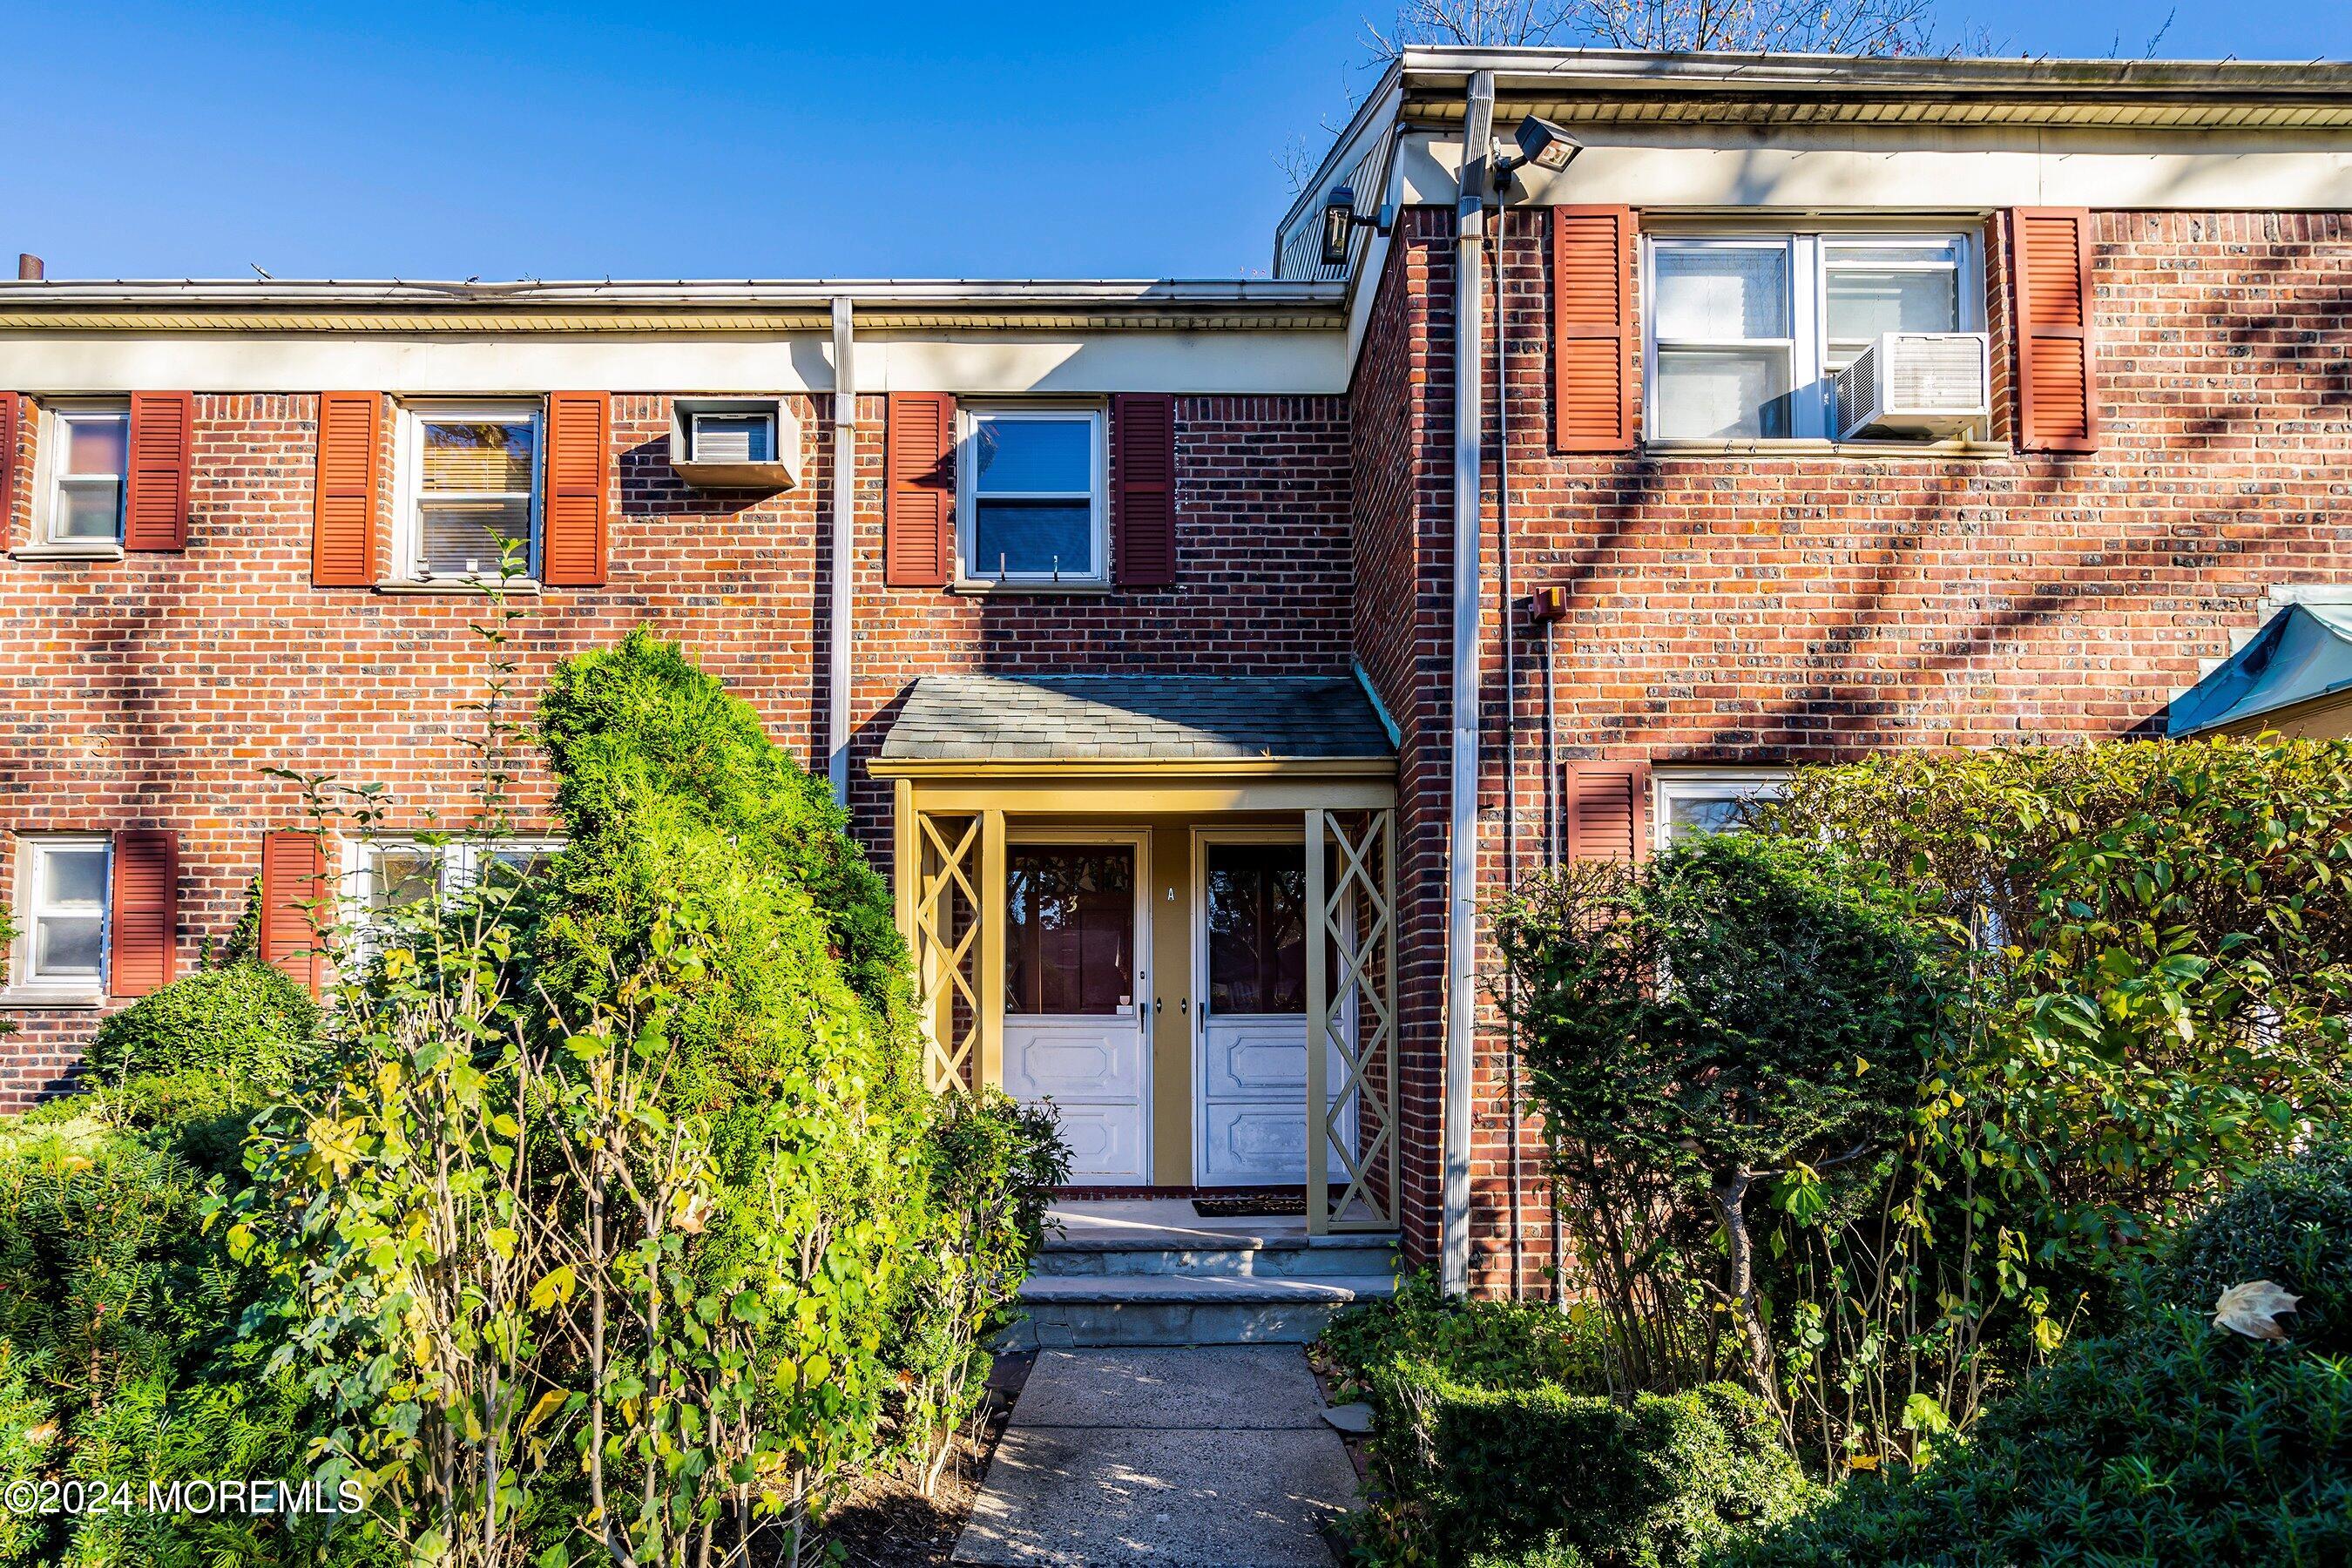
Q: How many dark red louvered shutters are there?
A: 11